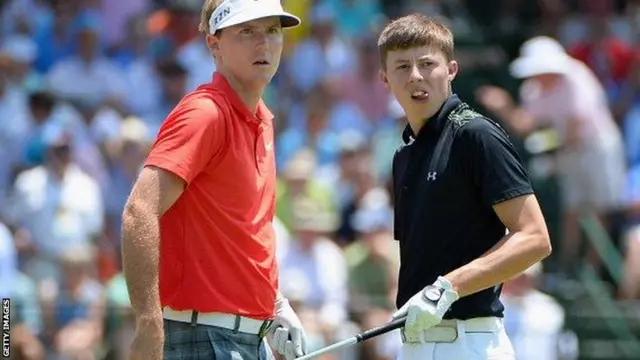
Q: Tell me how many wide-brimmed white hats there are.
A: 1